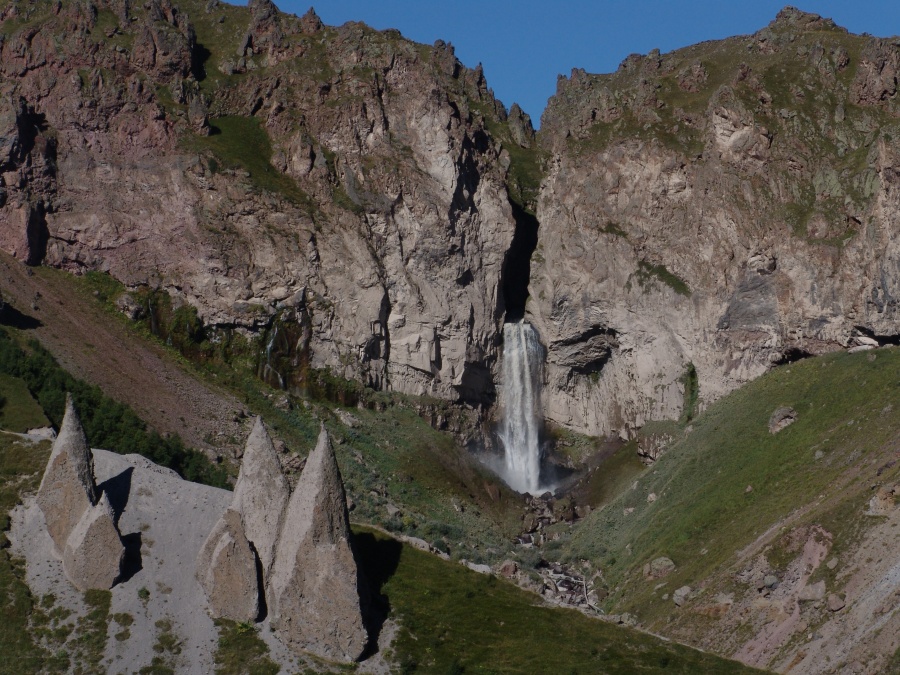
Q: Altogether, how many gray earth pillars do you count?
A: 5